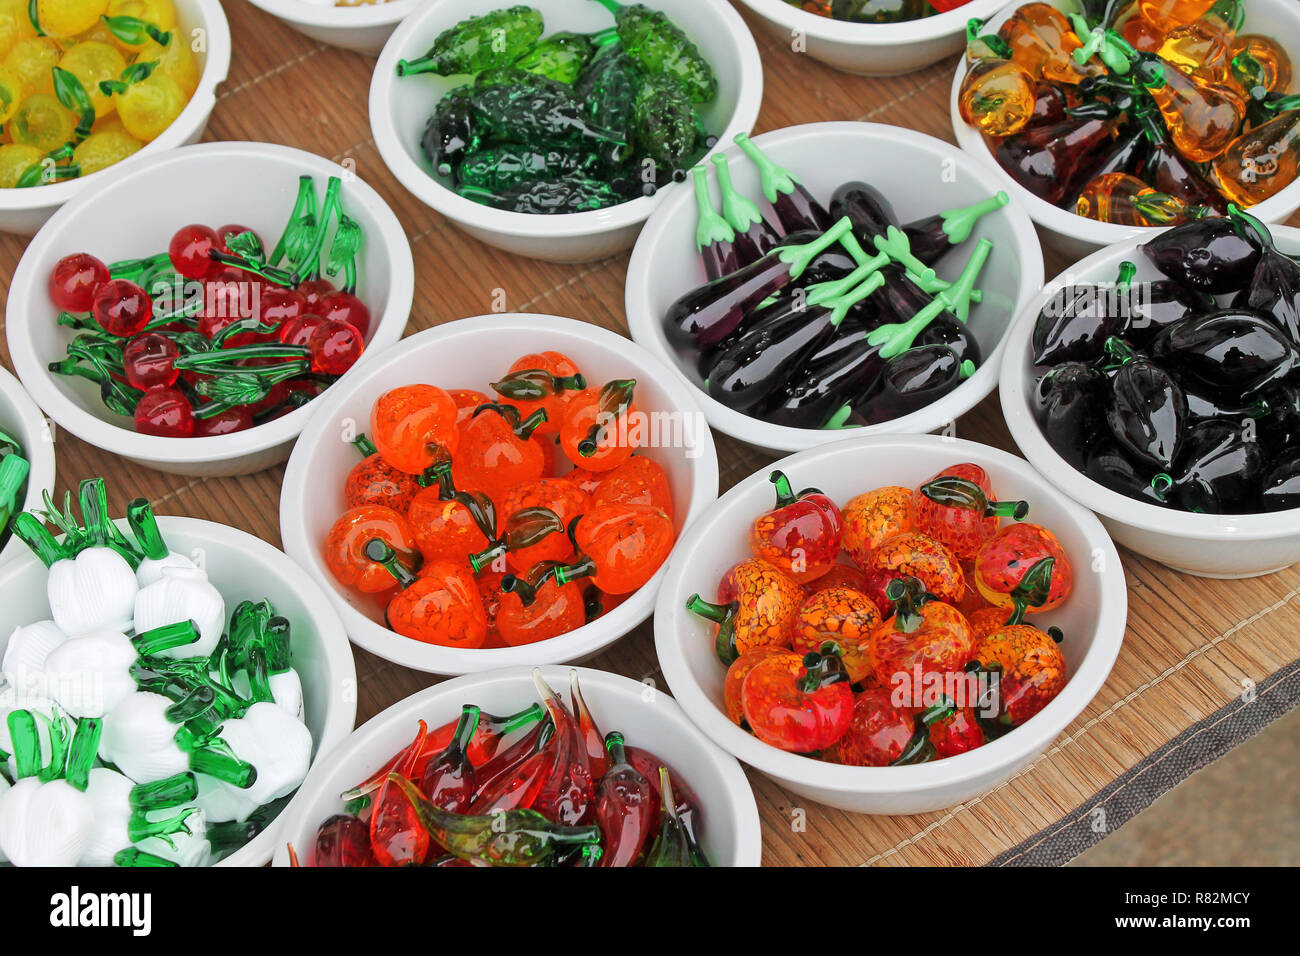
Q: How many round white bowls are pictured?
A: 13